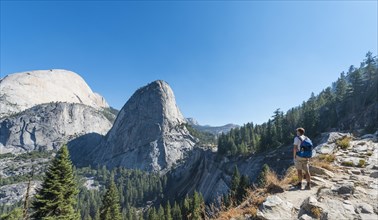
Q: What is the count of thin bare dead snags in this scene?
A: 1